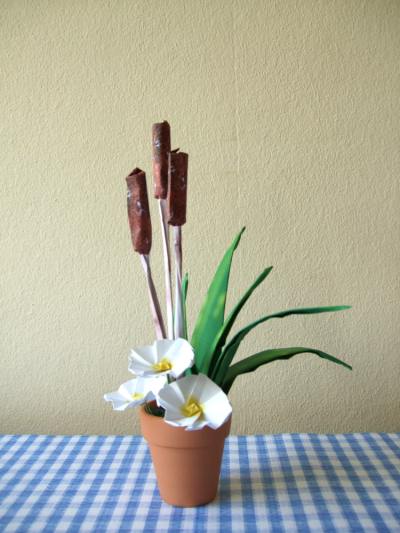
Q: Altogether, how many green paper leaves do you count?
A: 5